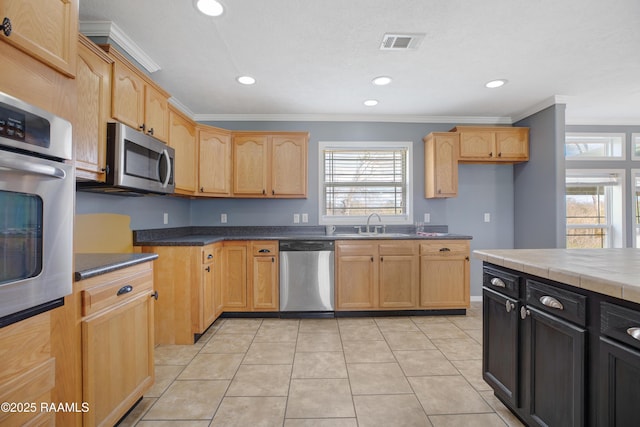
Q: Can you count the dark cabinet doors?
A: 3